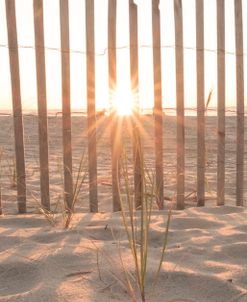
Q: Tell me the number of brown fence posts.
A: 11